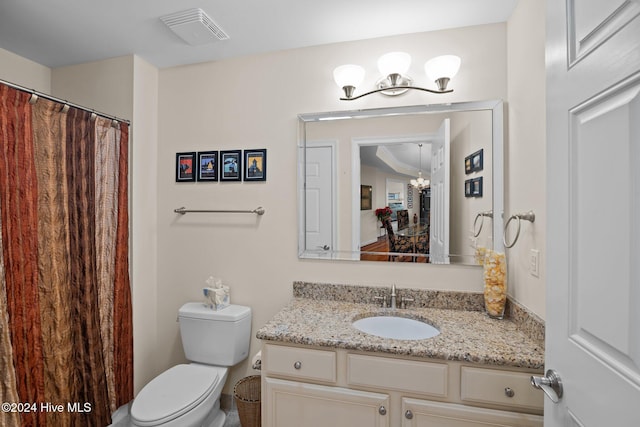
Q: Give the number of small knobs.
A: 4